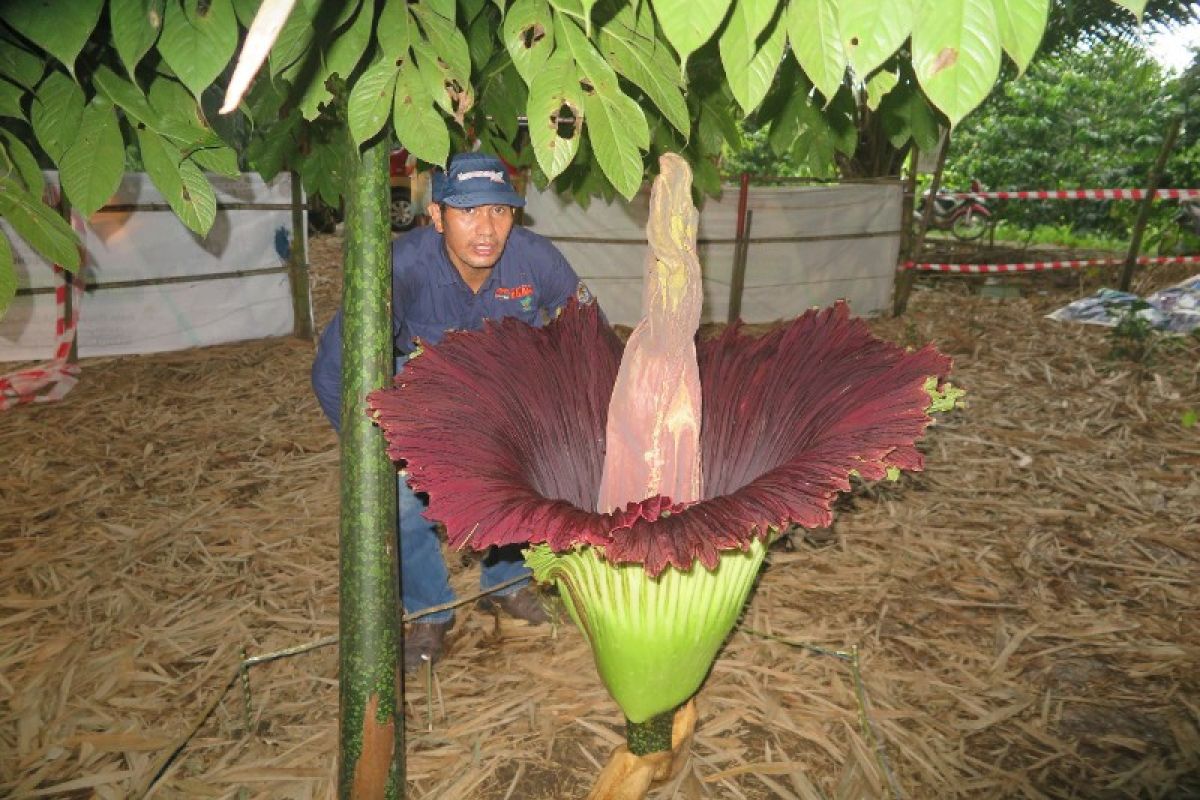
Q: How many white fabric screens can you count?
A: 2